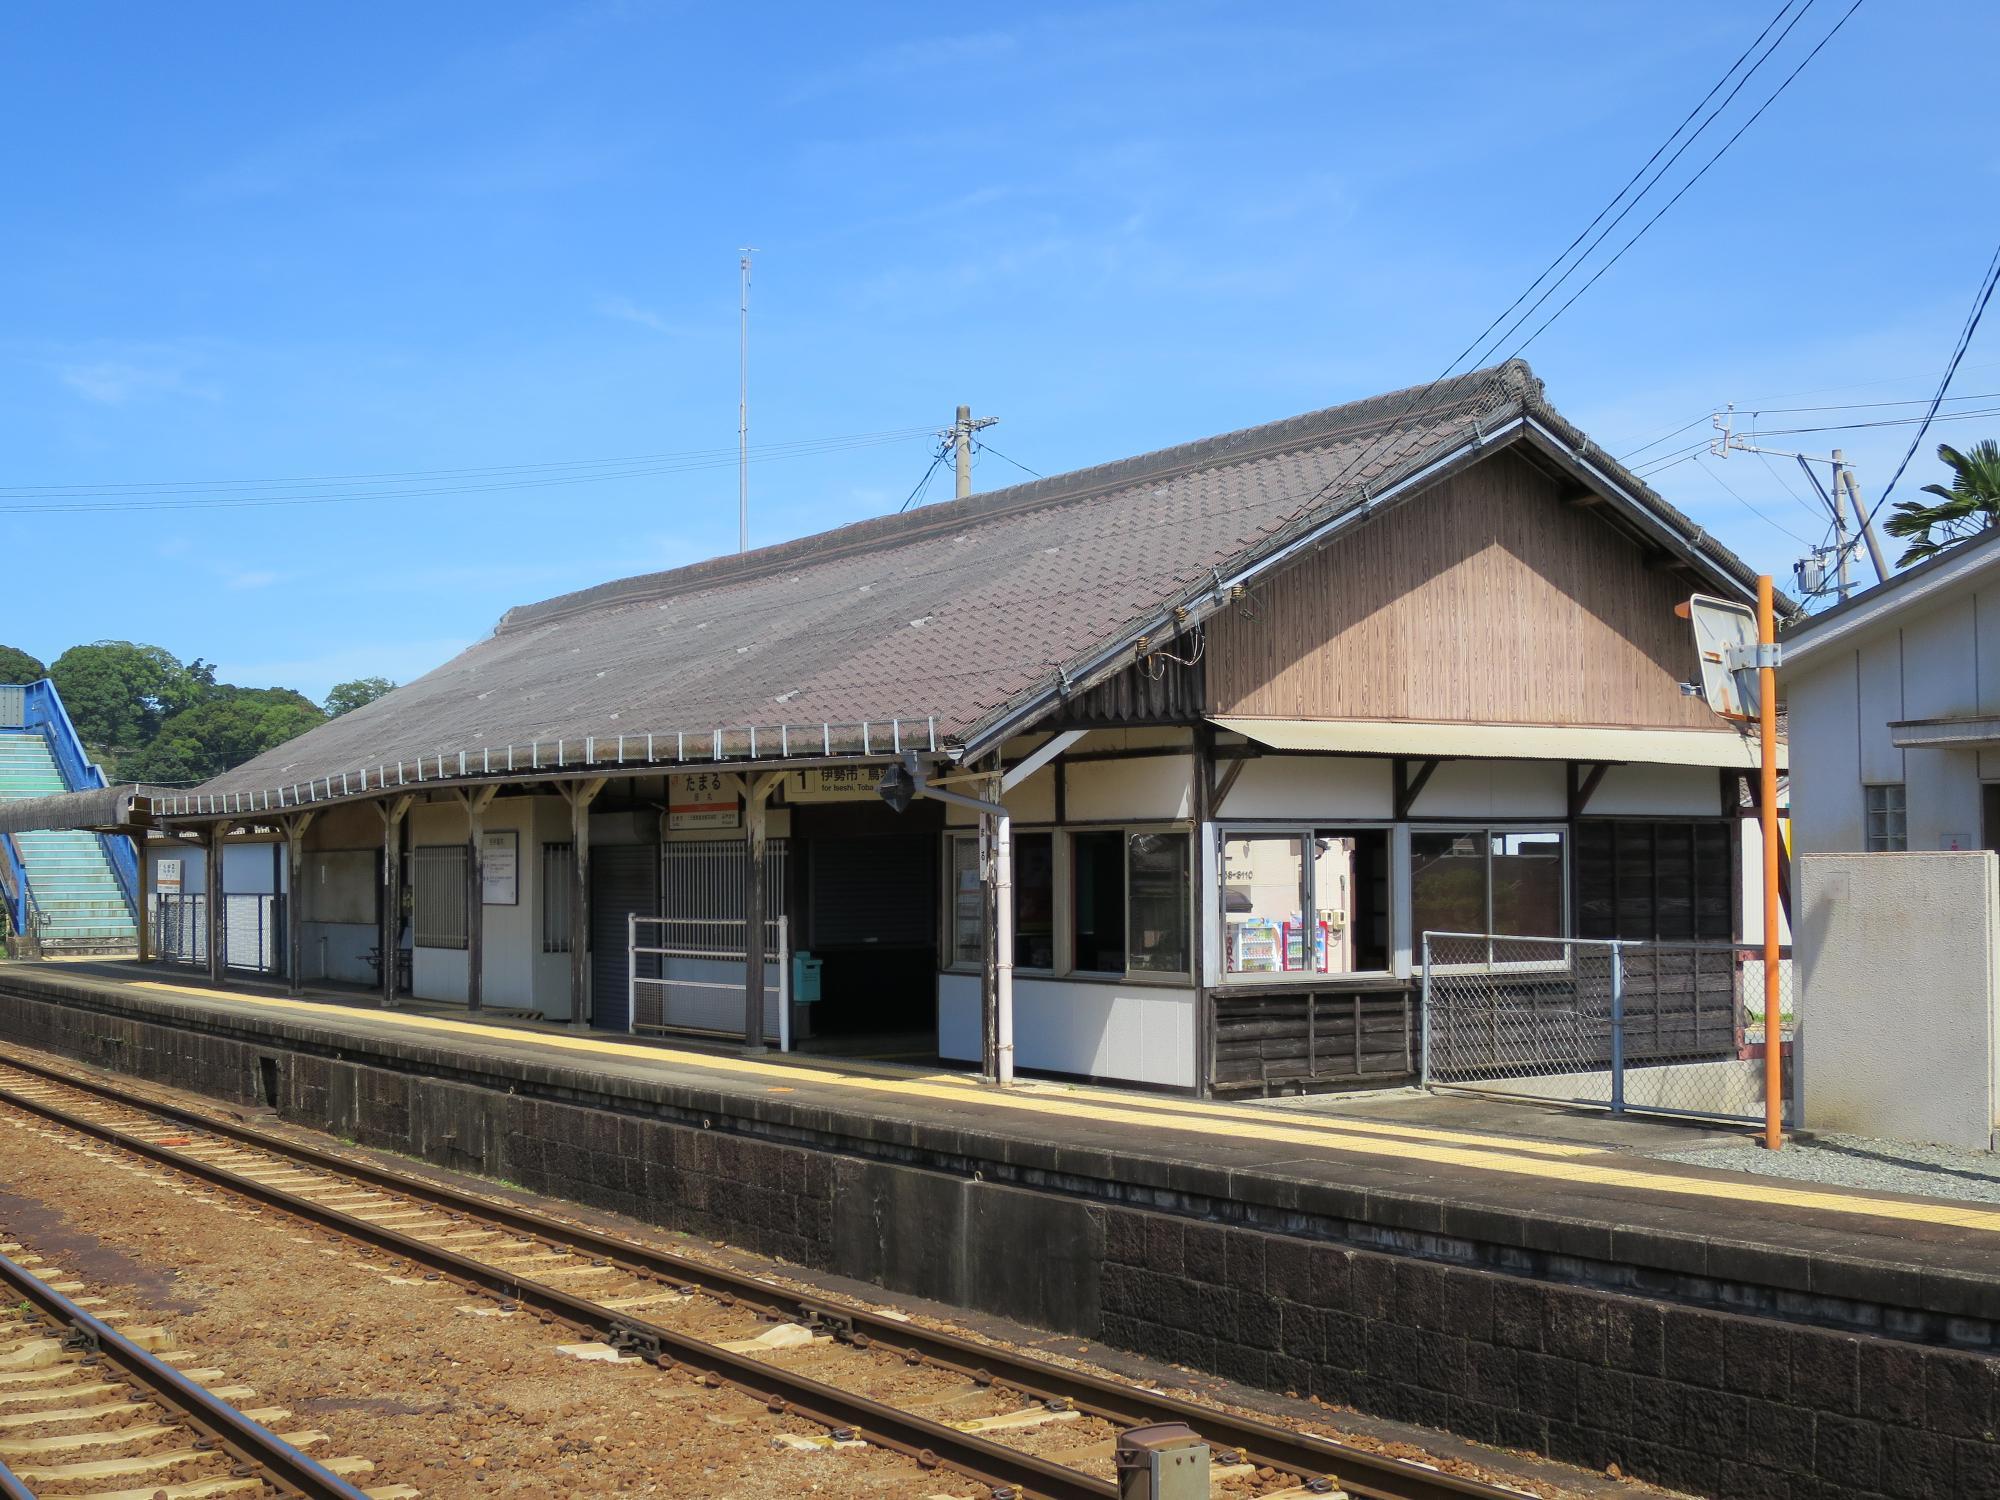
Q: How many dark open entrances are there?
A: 1